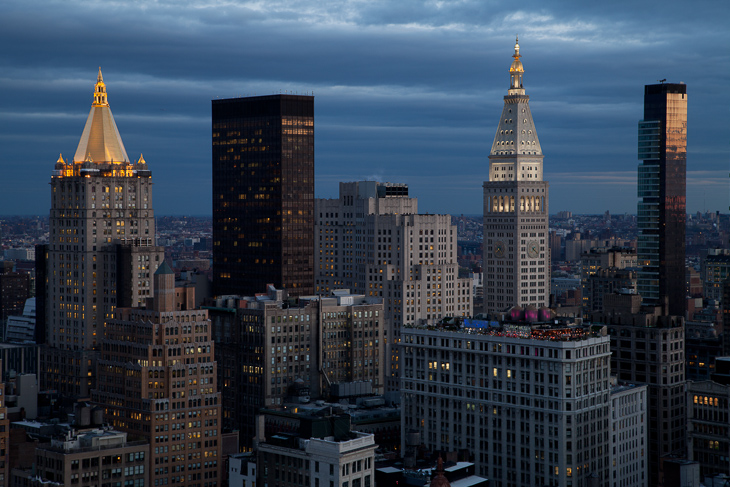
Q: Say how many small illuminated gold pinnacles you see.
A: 3